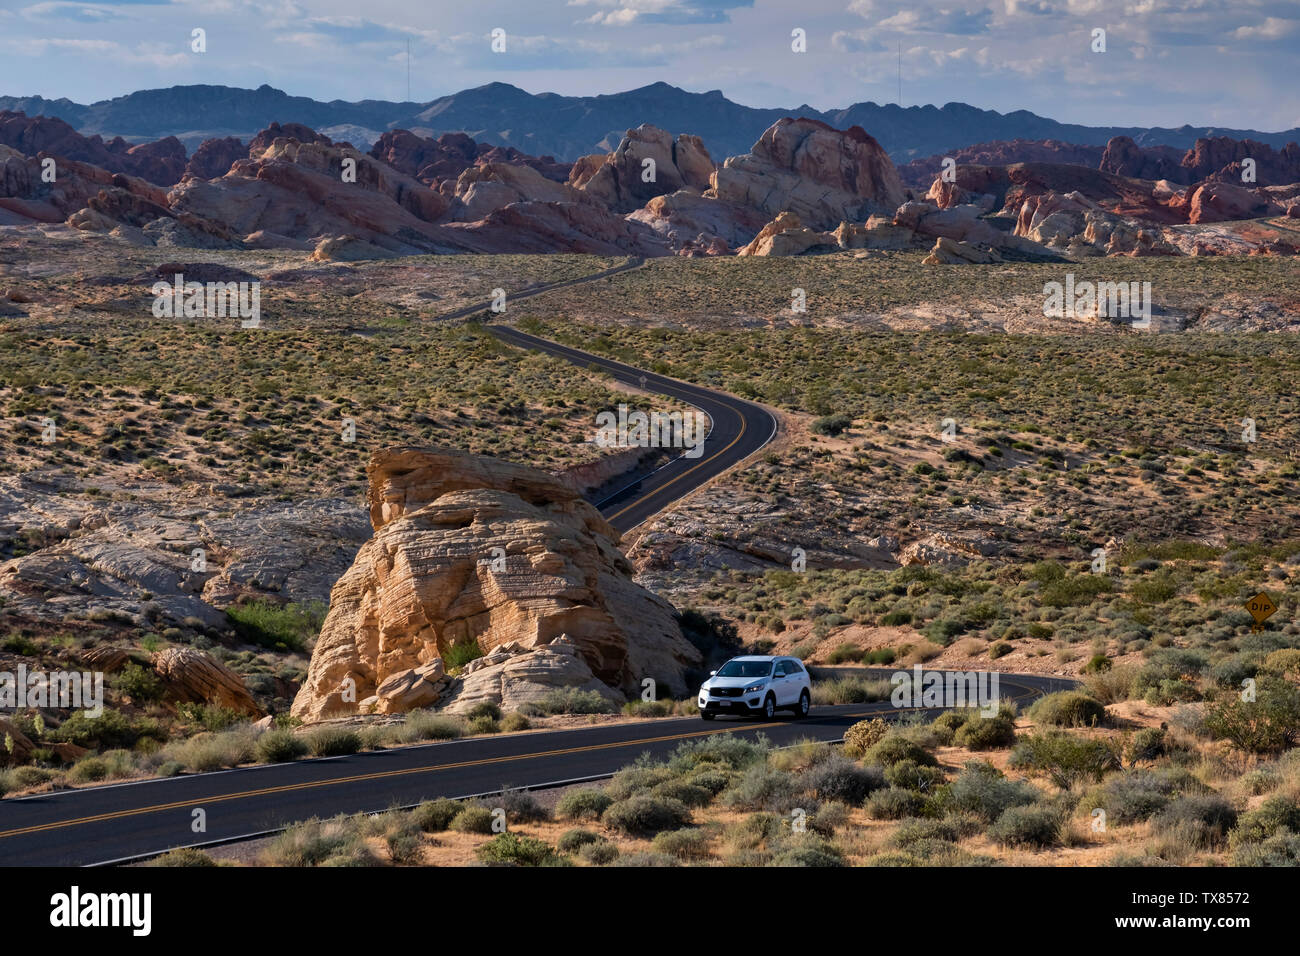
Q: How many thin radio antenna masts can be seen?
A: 2